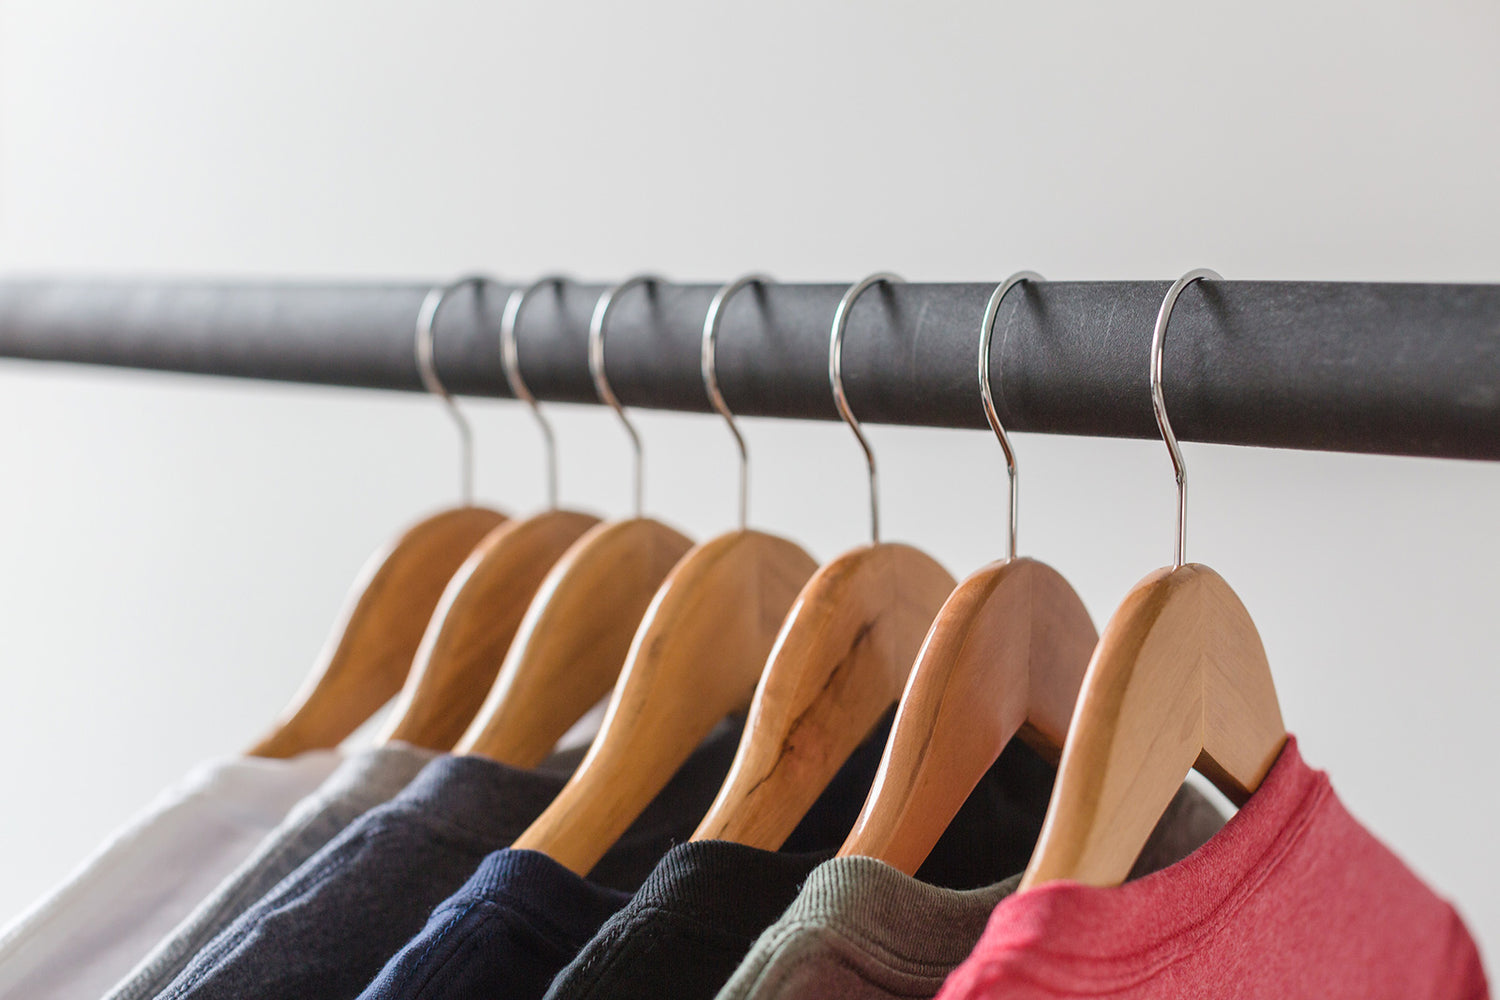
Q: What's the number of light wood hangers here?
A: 7